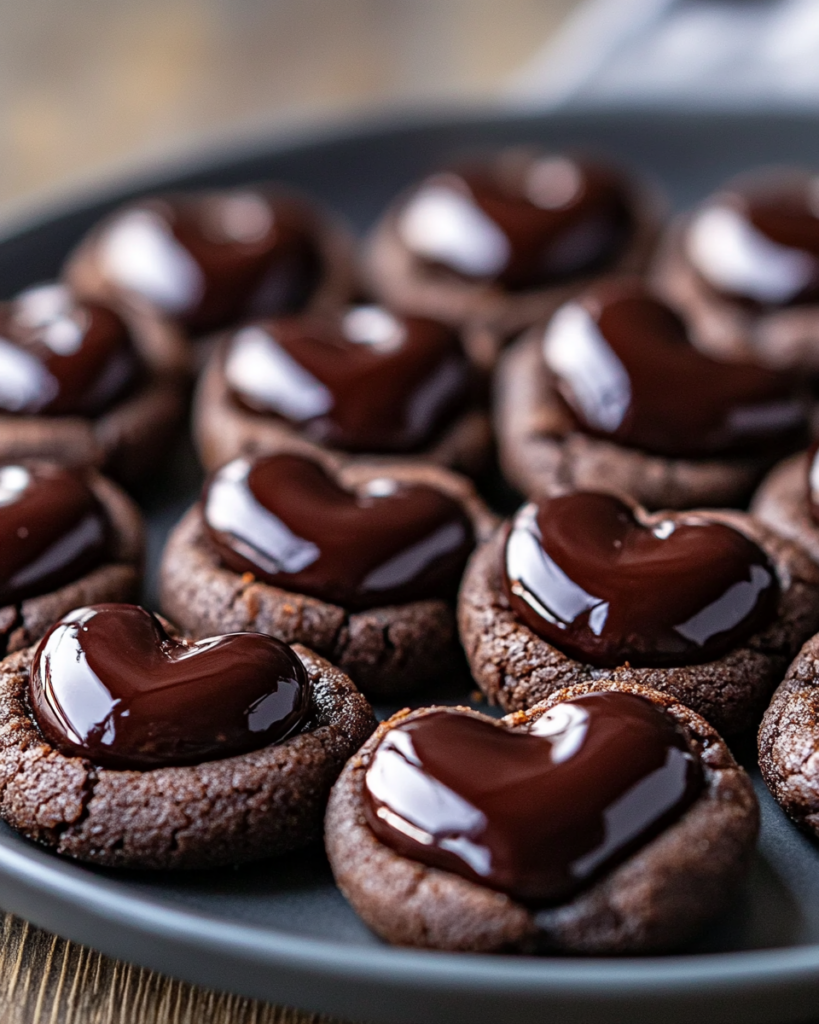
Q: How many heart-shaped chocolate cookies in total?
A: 13